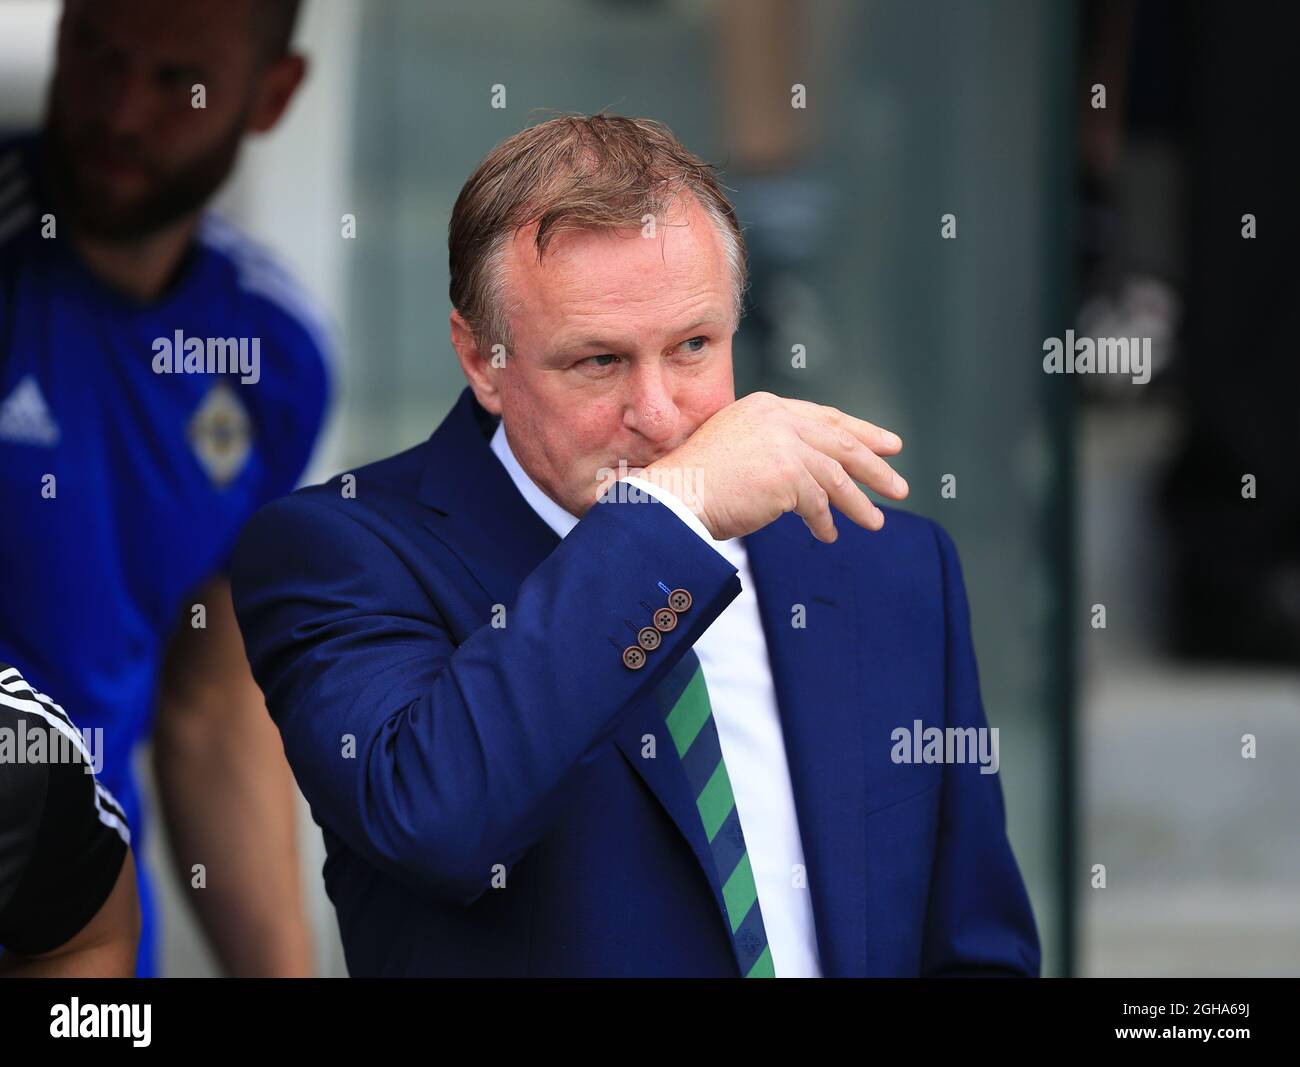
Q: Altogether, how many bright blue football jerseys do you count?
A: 1